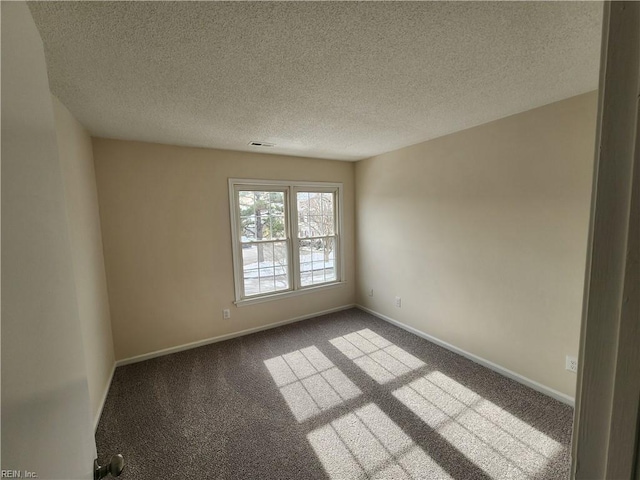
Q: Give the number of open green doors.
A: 0